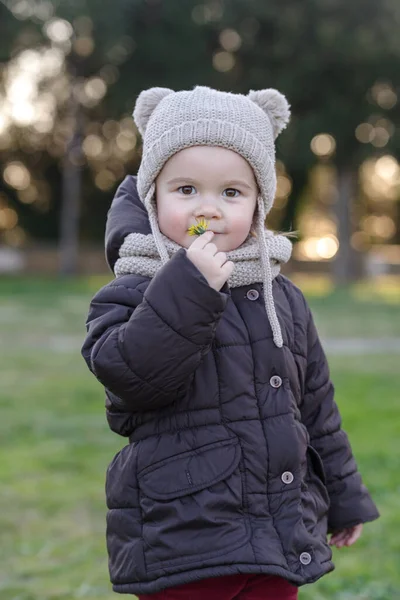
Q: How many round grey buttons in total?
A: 4